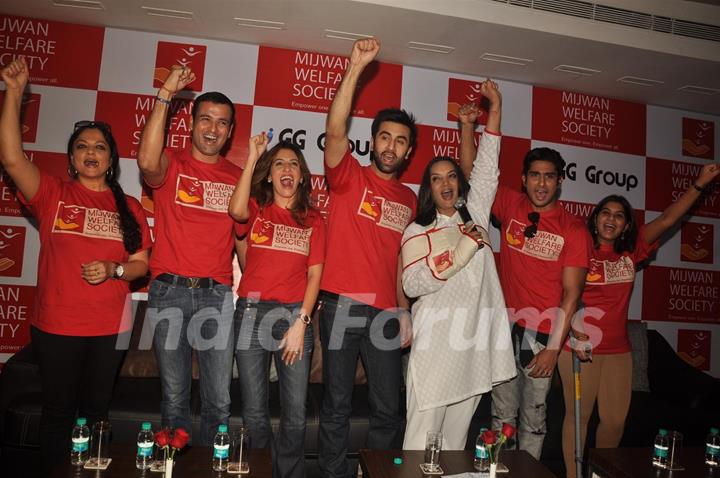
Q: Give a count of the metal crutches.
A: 1